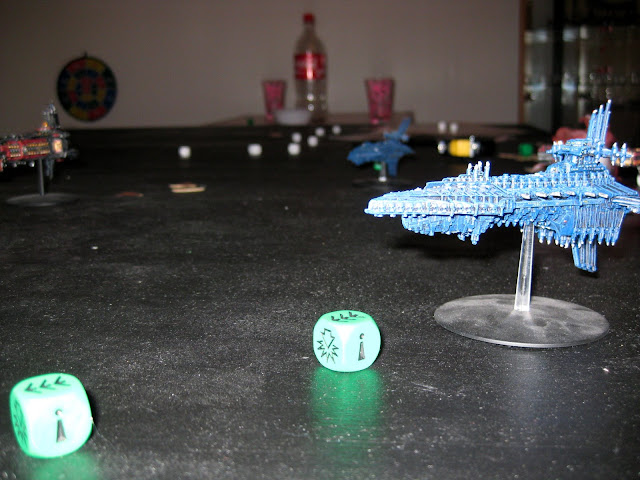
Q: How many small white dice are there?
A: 9